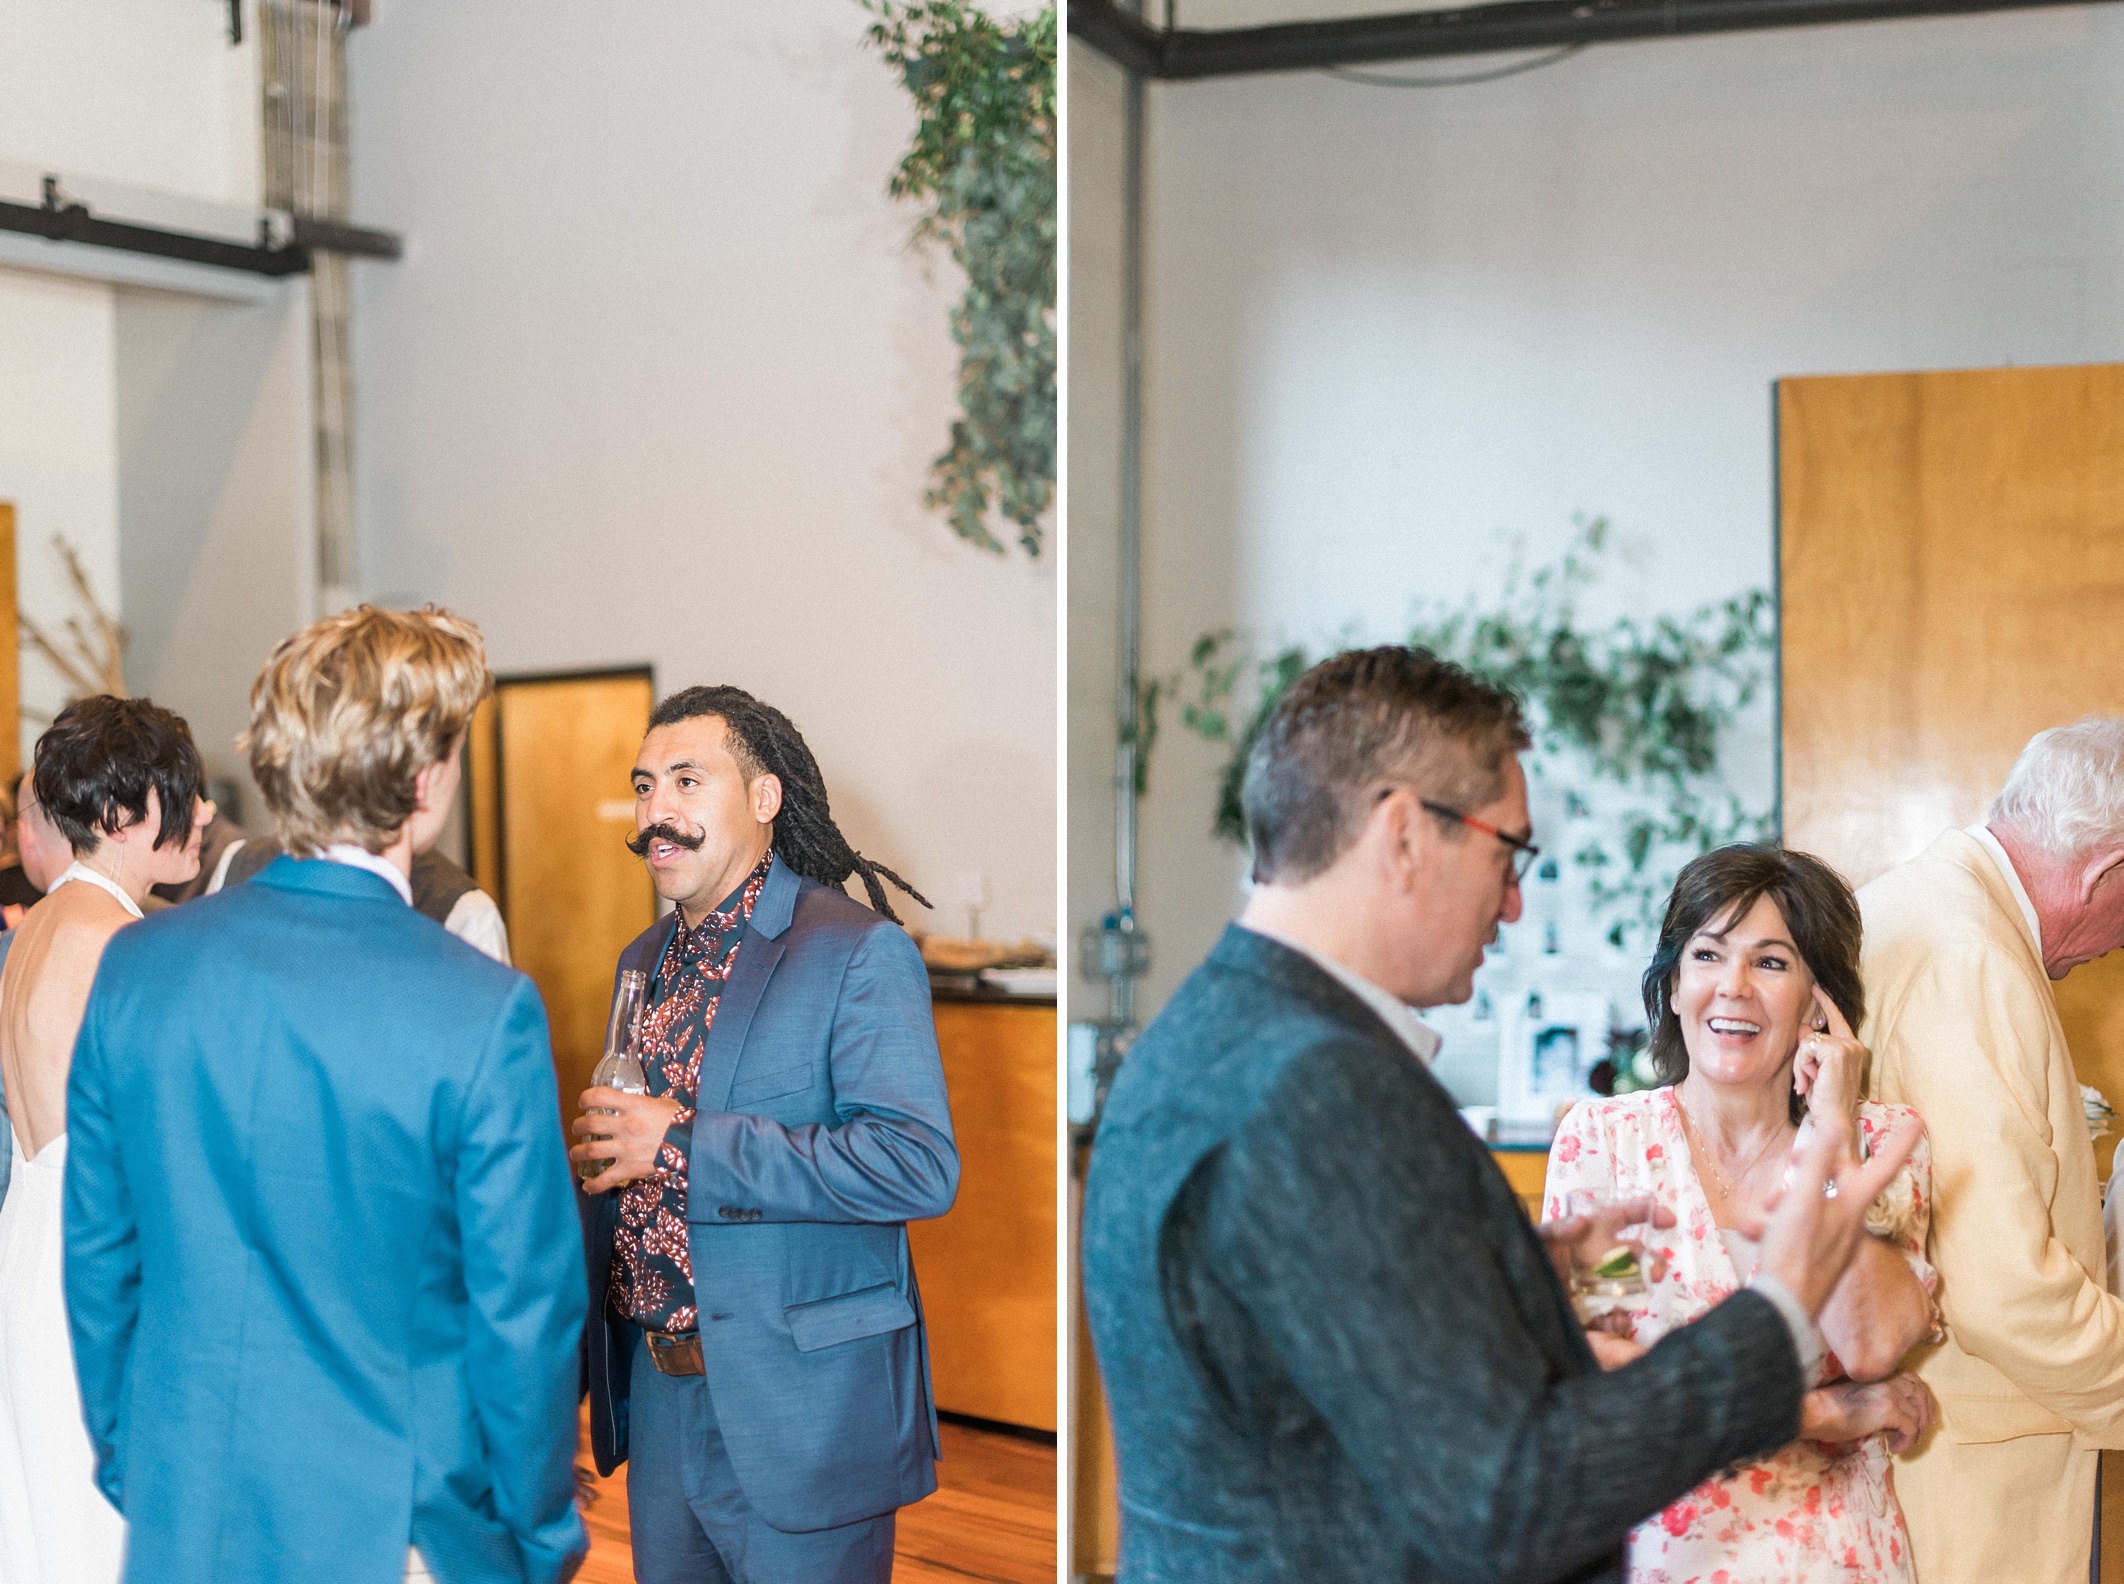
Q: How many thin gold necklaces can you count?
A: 1